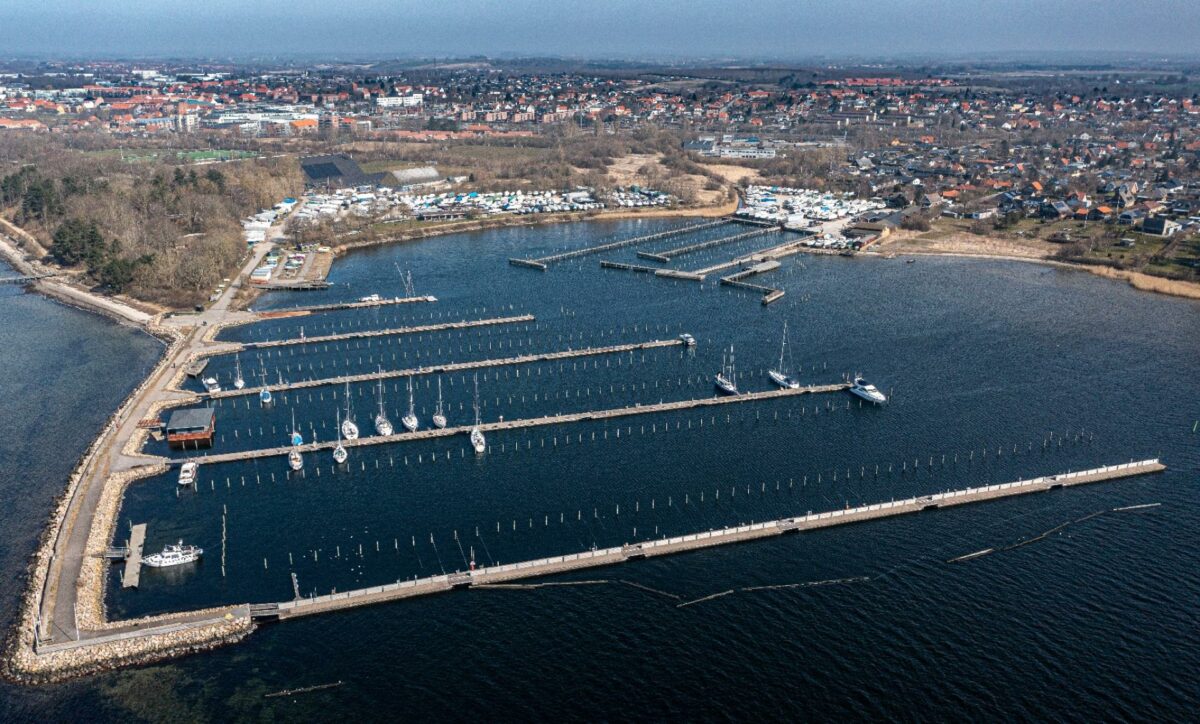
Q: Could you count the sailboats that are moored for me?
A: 12